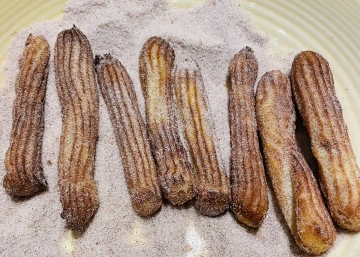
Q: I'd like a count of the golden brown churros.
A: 8